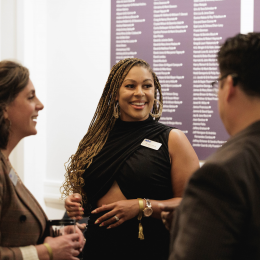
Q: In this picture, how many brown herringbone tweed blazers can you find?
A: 1